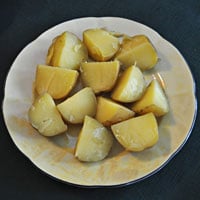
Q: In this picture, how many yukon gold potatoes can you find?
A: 12